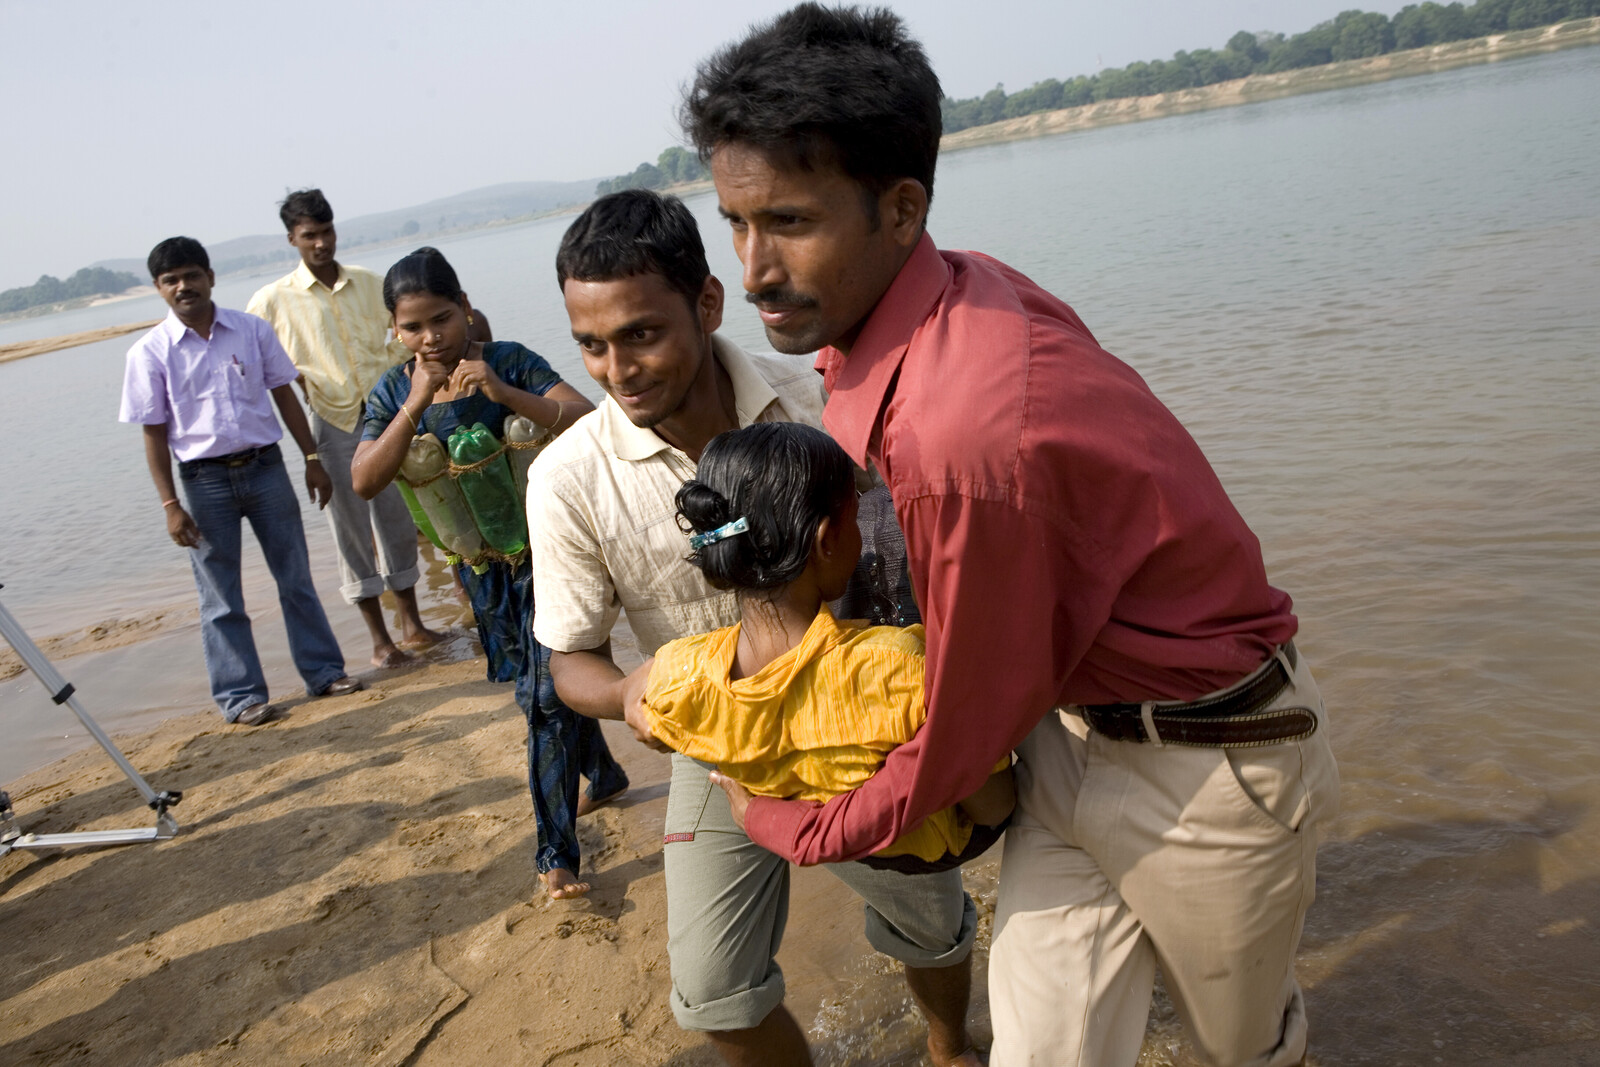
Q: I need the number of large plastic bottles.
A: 4